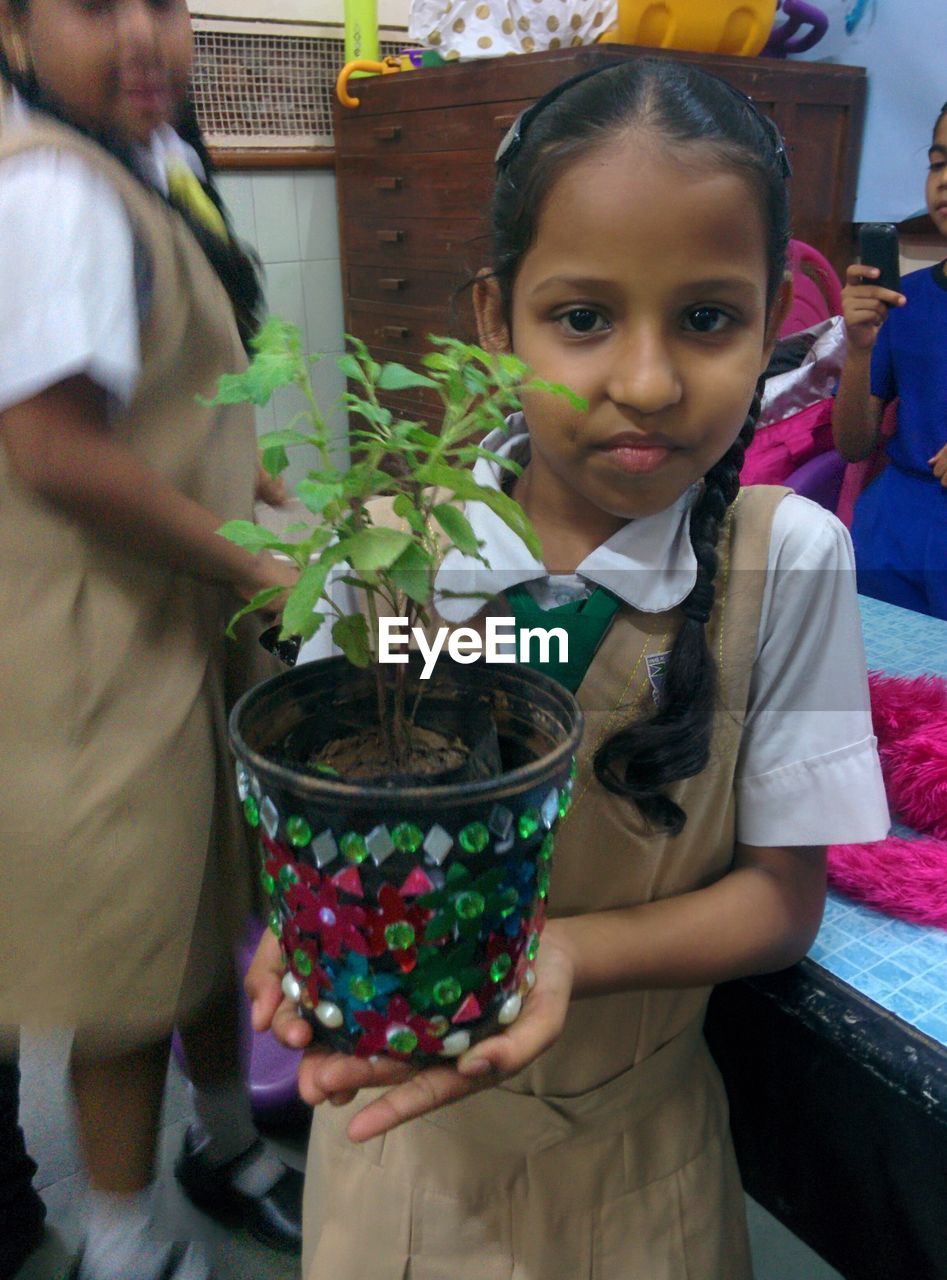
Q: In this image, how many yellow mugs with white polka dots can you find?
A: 0